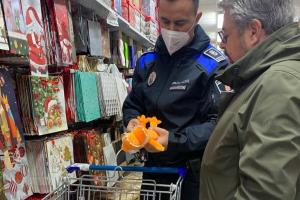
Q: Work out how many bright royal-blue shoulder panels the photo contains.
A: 2